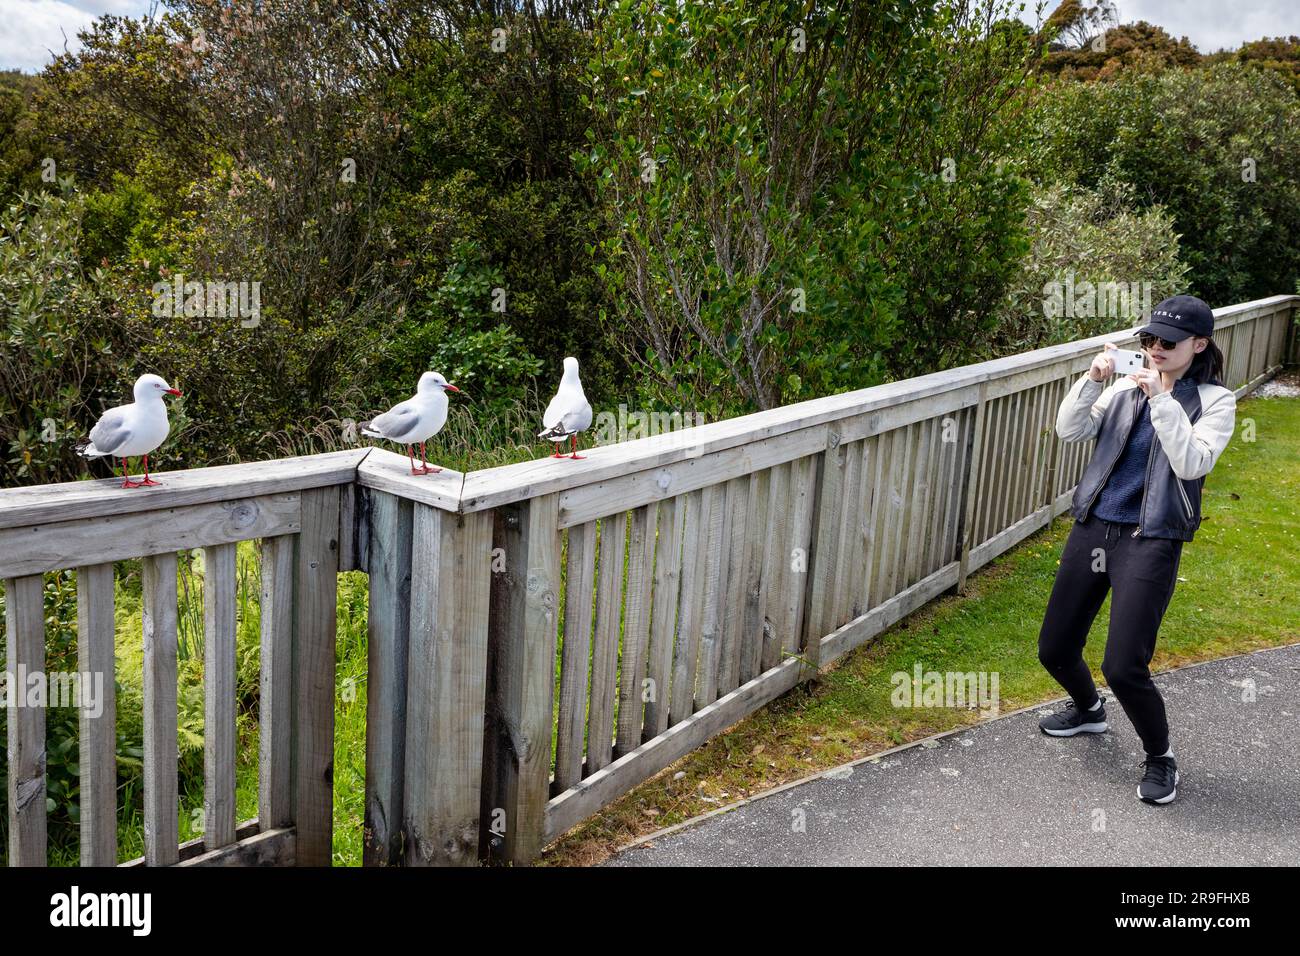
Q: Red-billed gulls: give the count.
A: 3